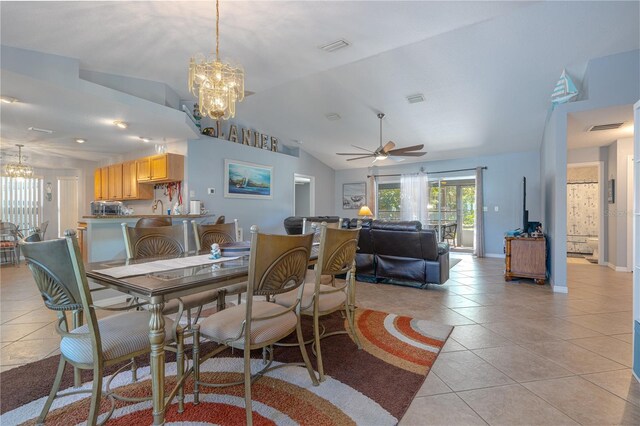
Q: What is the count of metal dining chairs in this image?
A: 6